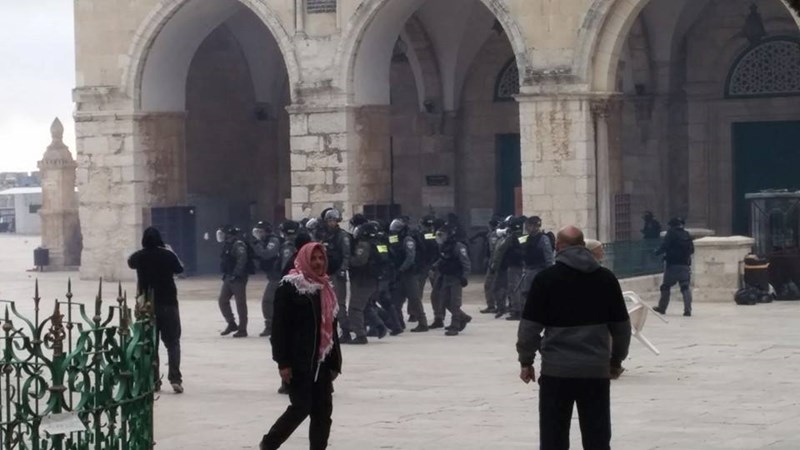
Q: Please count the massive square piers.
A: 3